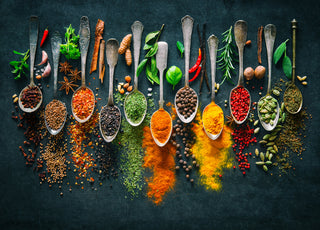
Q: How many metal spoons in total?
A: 11